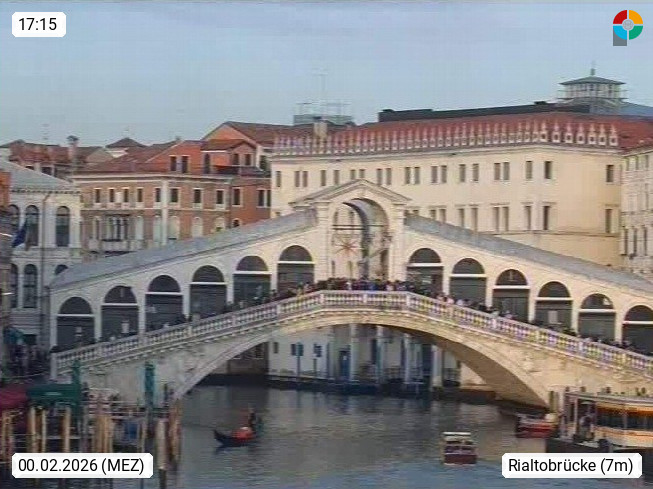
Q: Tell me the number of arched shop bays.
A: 12